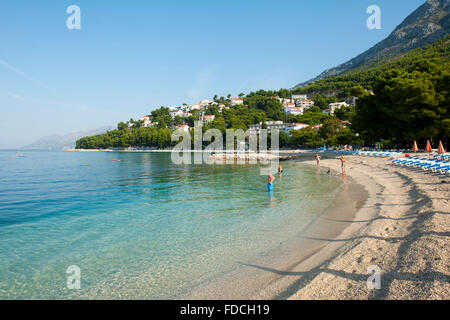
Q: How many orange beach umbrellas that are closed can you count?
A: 3